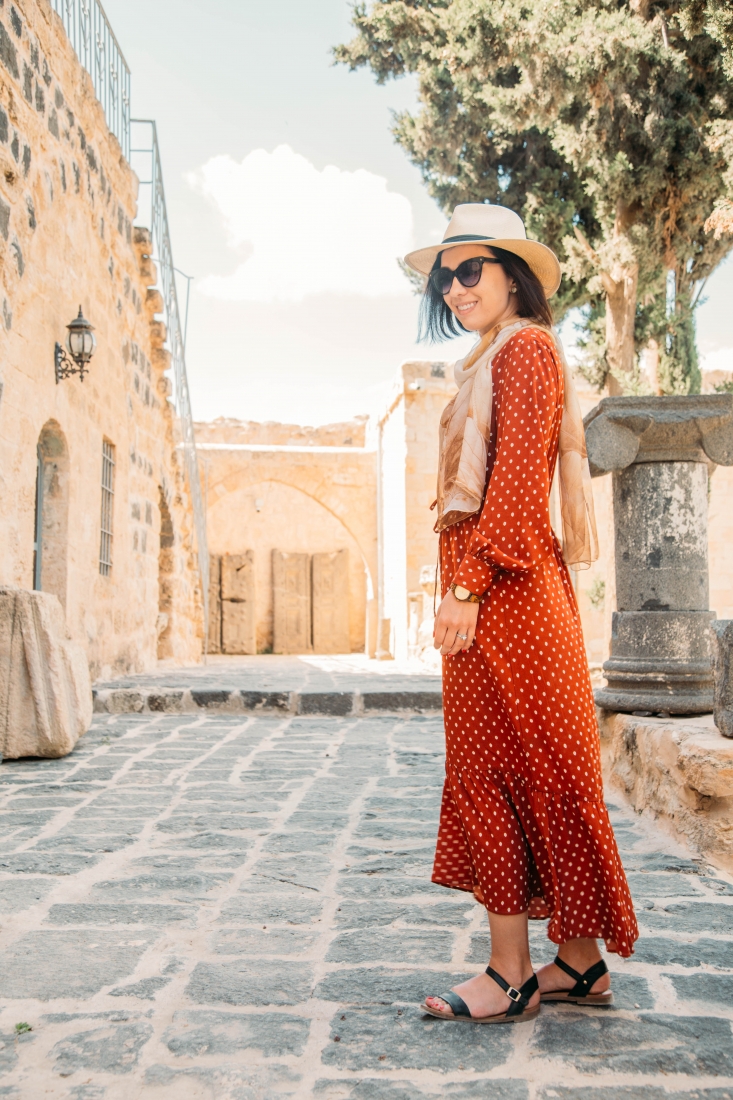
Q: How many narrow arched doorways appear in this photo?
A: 2